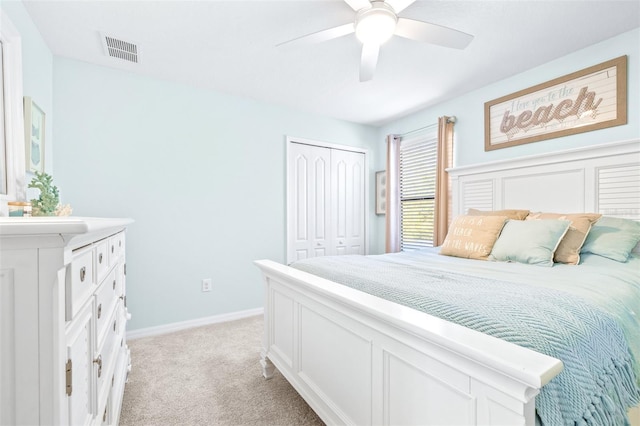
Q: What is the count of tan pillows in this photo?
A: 3